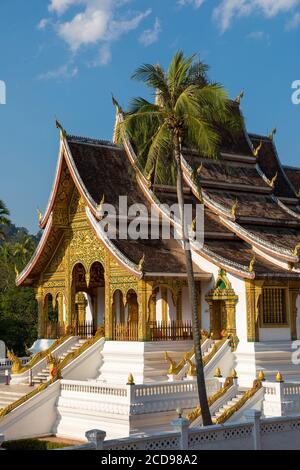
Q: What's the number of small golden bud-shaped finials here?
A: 5